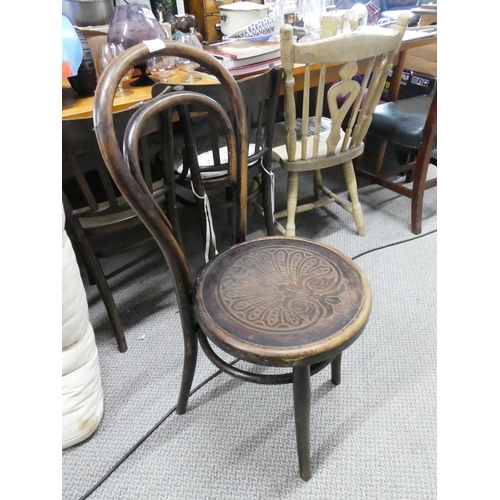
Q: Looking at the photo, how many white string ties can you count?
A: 2